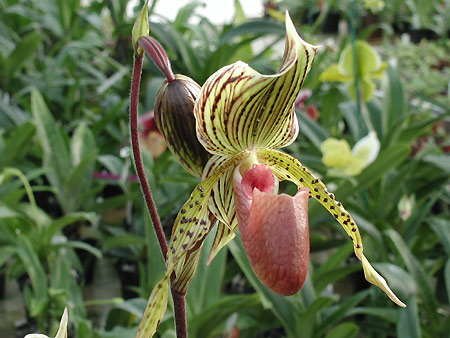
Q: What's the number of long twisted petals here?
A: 2